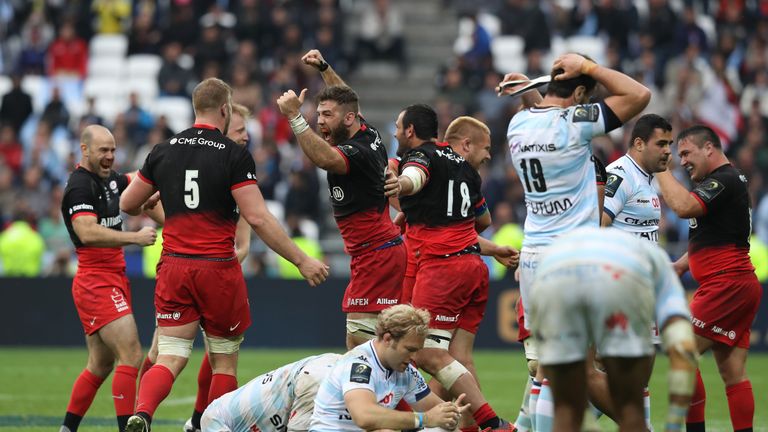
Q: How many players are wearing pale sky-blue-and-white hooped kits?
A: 5